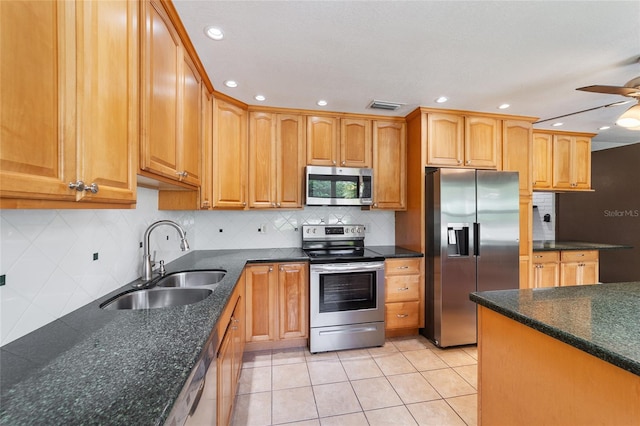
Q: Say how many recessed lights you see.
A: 8